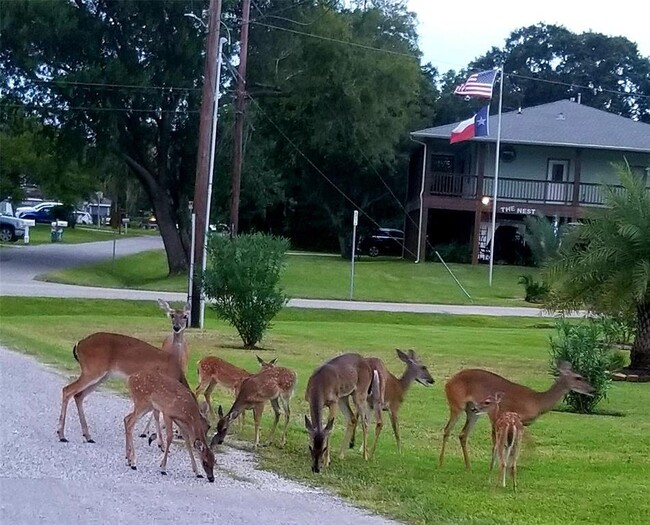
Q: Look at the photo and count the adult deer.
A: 5